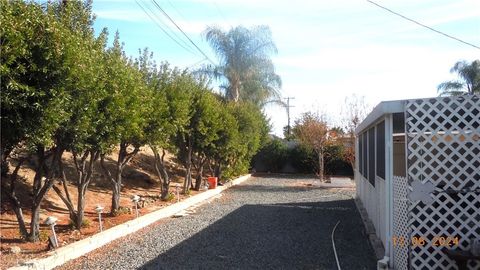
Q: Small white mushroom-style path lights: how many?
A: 4